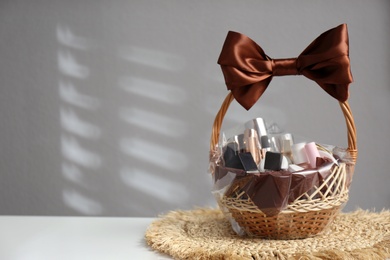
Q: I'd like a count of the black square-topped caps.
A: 2